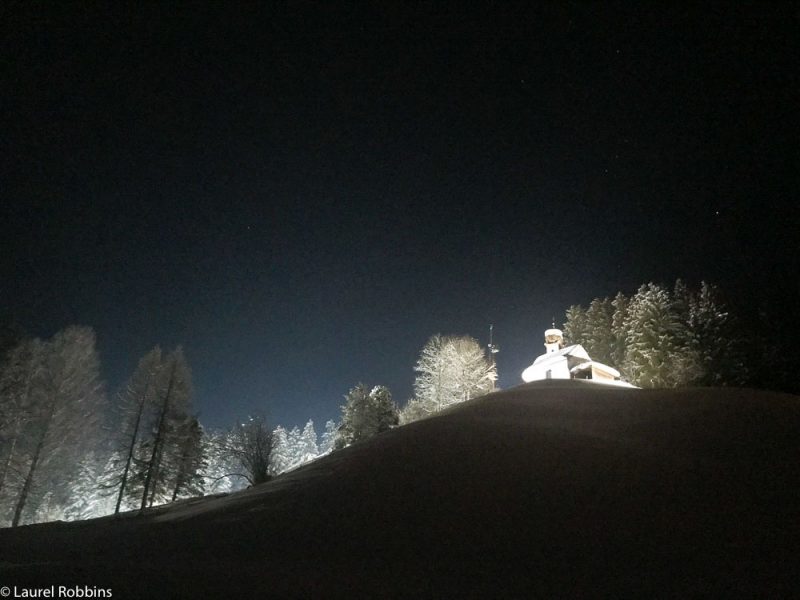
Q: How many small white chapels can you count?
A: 1